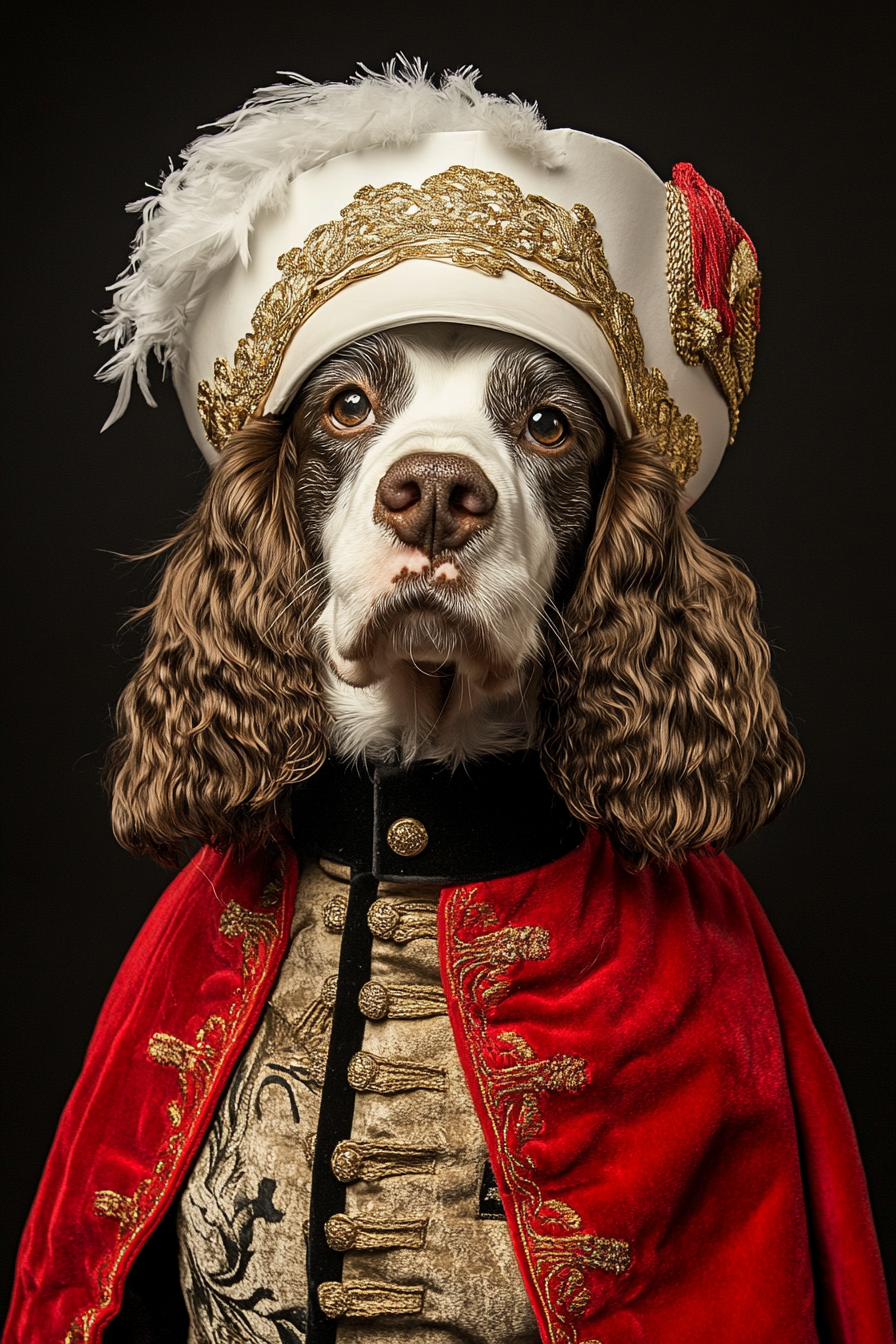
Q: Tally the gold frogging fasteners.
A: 6